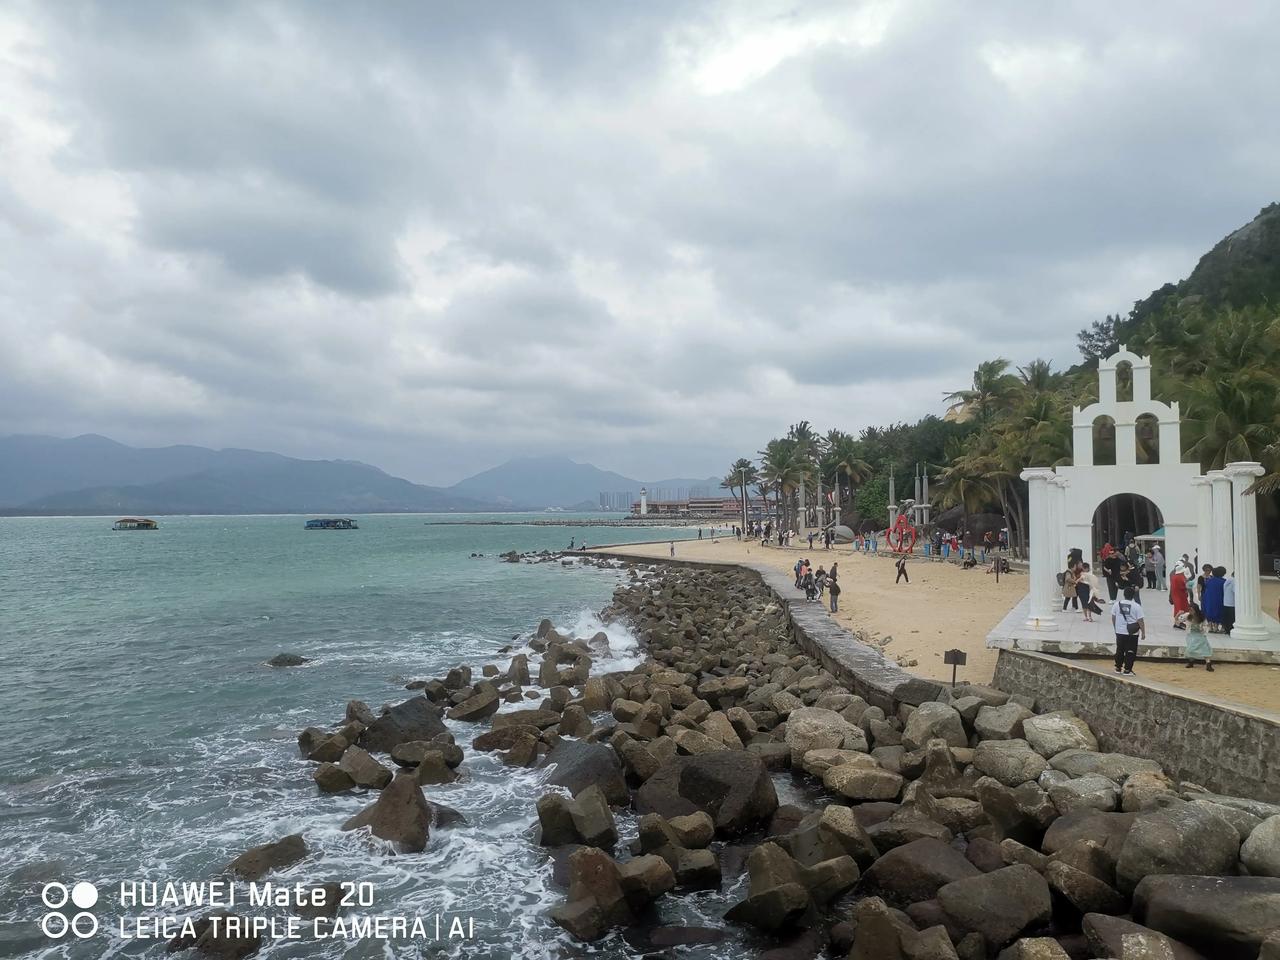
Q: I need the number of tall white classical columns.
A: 6